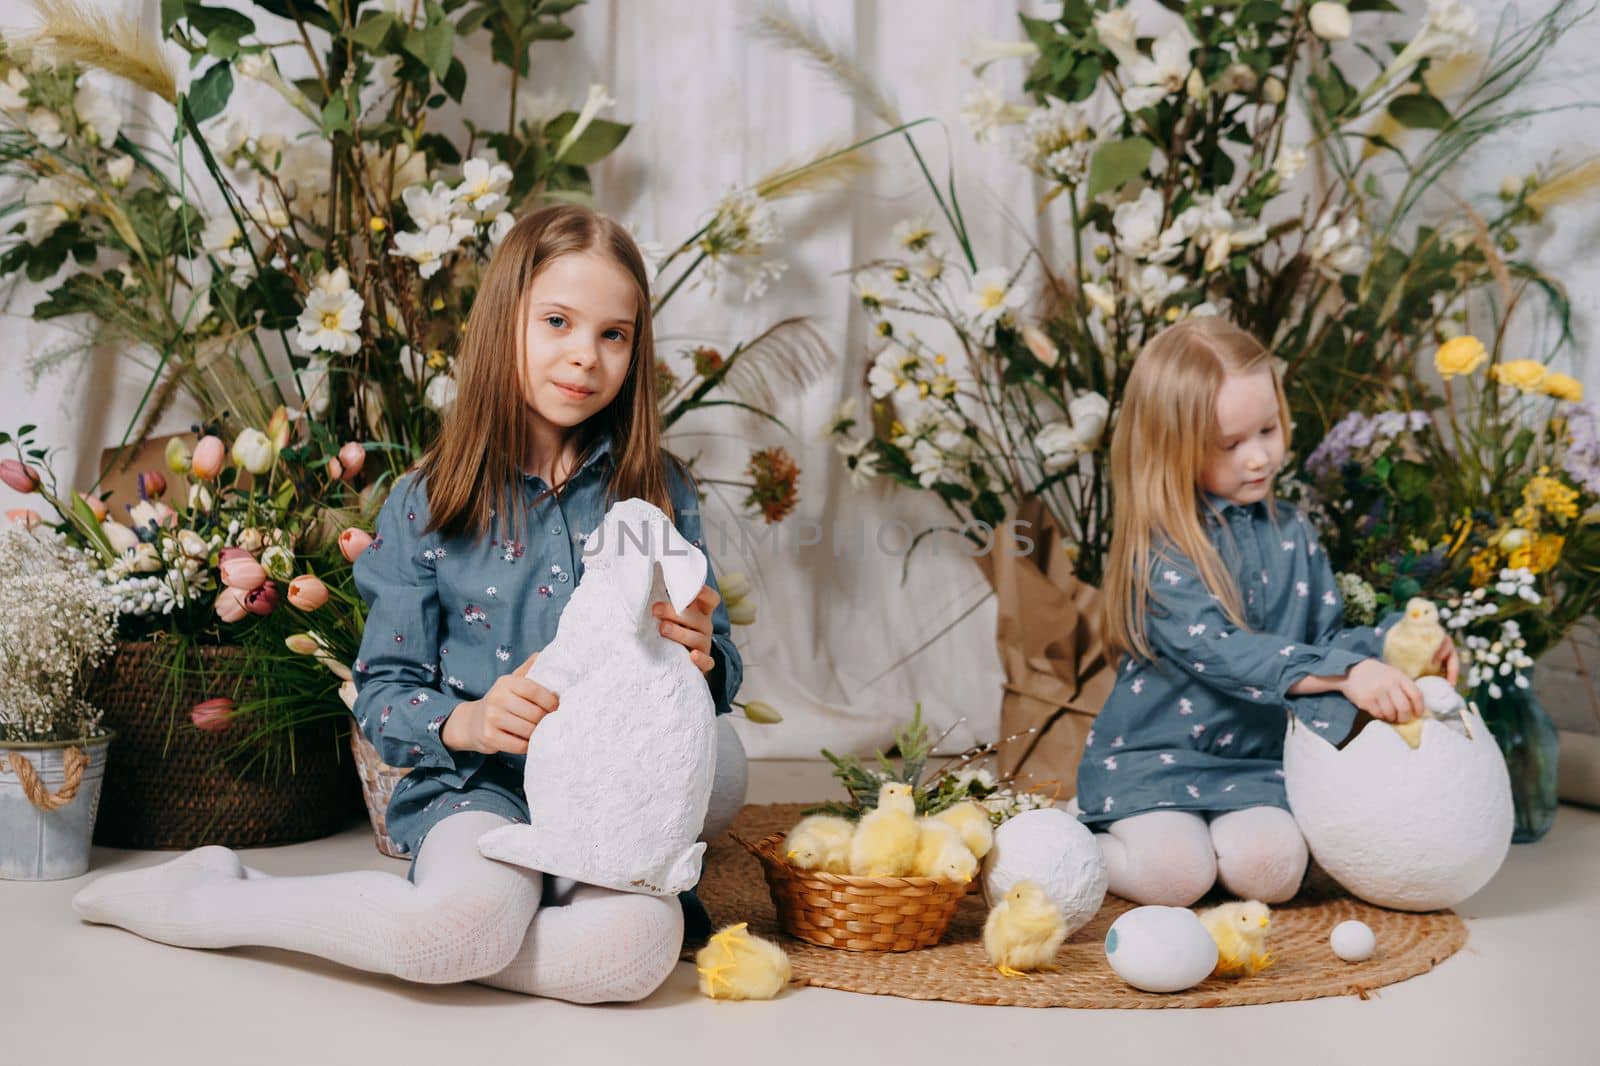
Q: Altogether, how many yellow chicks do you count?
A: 8